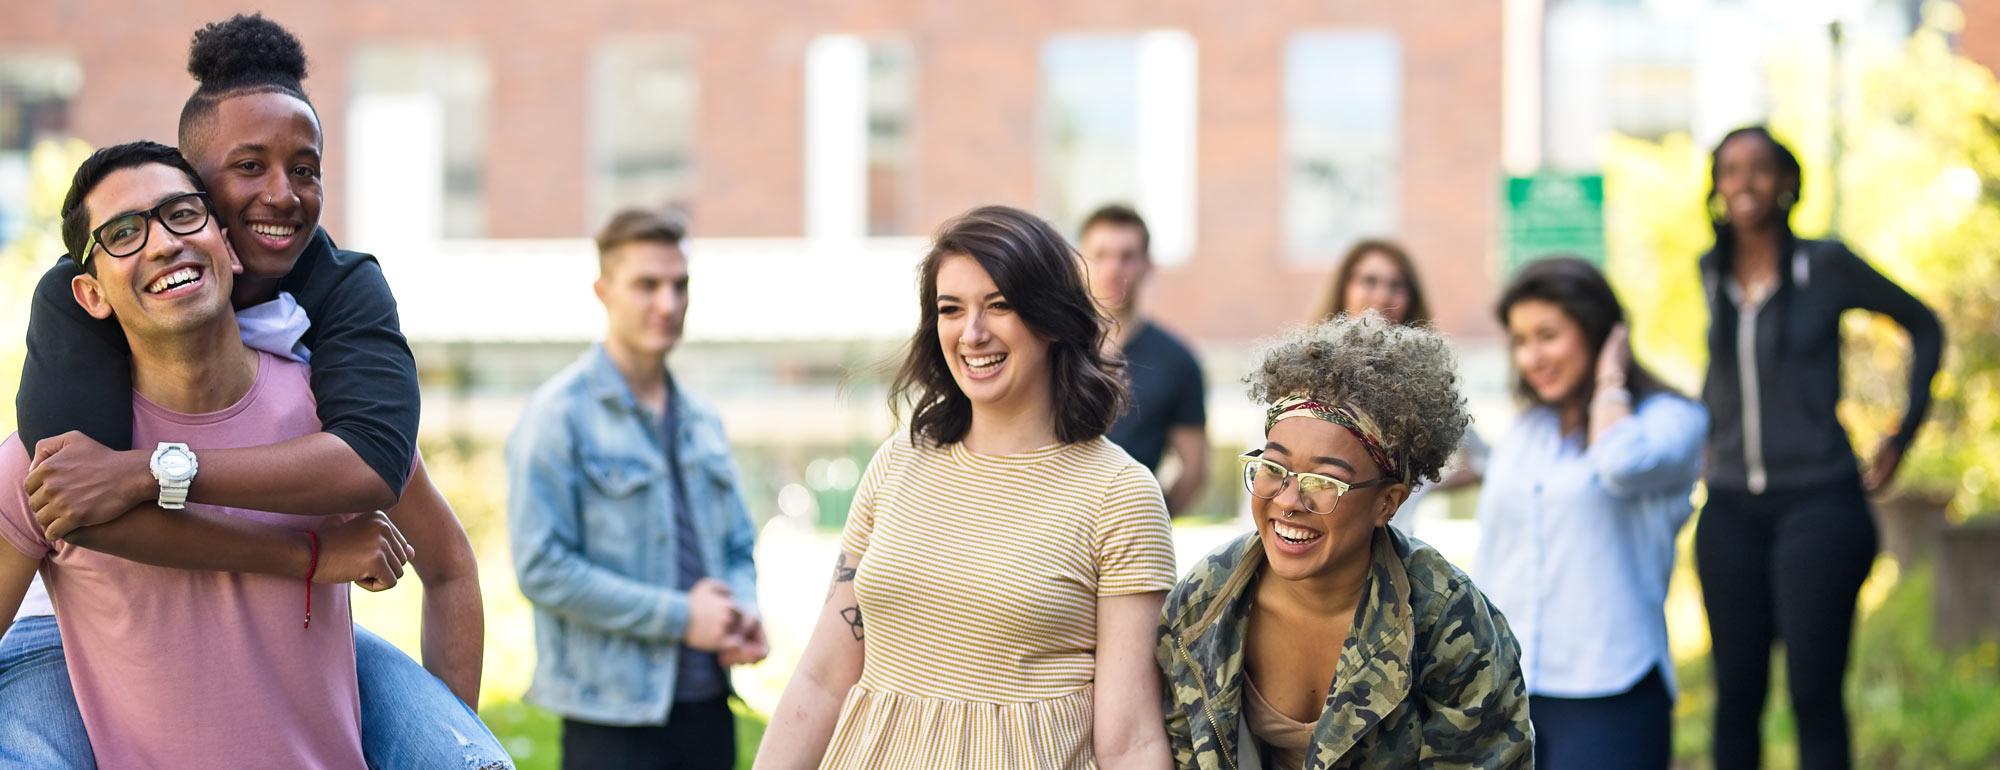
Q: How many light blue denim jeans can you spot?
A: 1